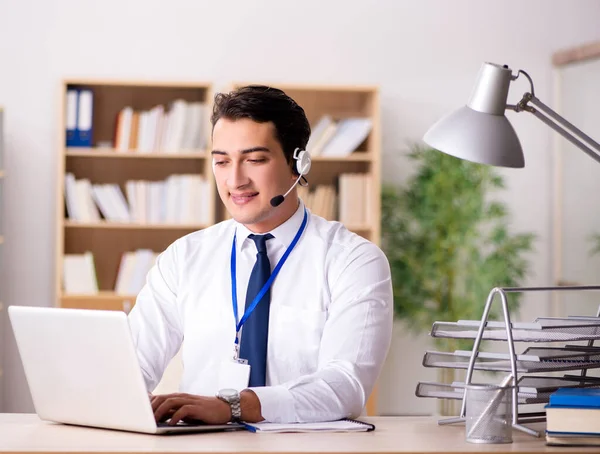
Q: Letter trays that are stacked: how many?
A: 3